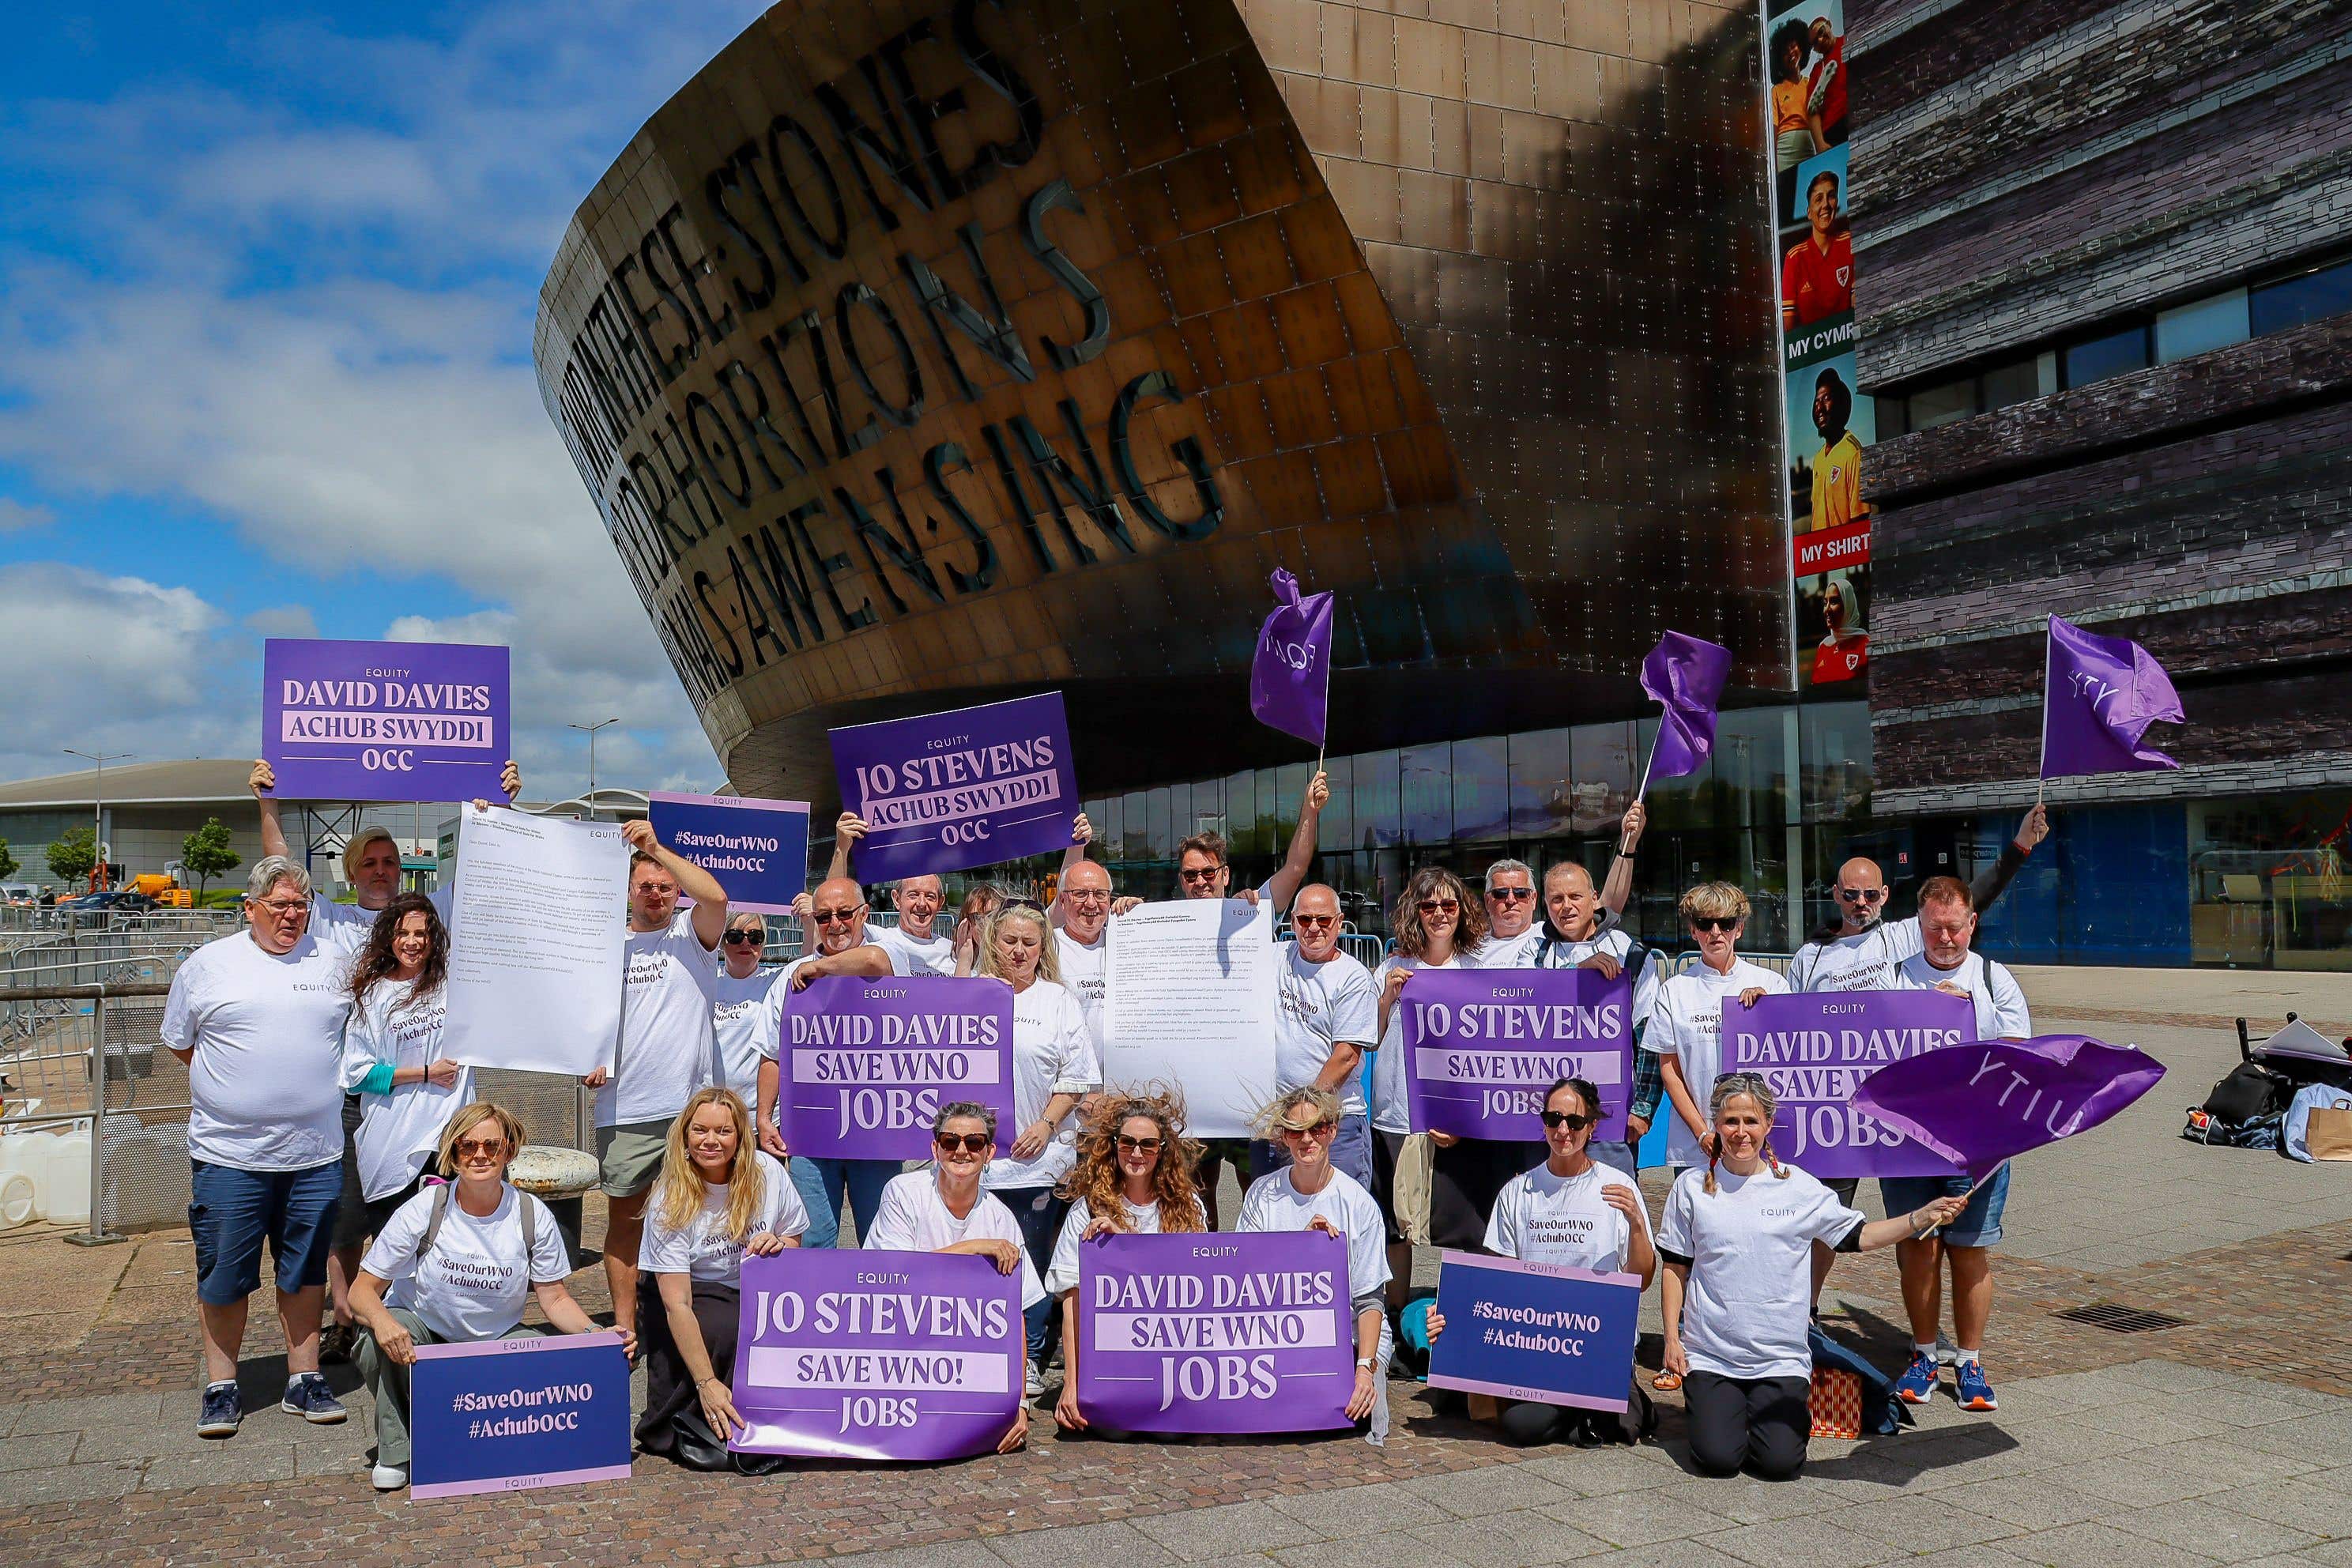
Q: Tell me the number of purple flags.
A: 4